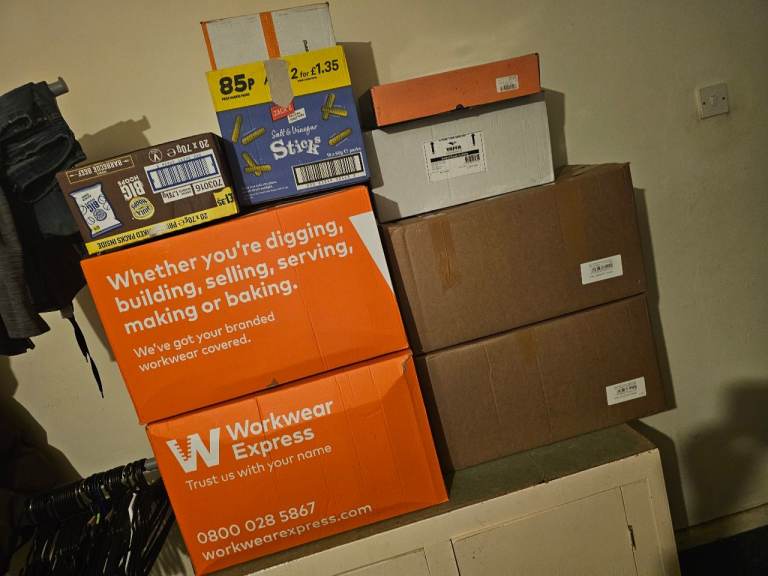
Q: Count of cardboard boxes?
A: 9